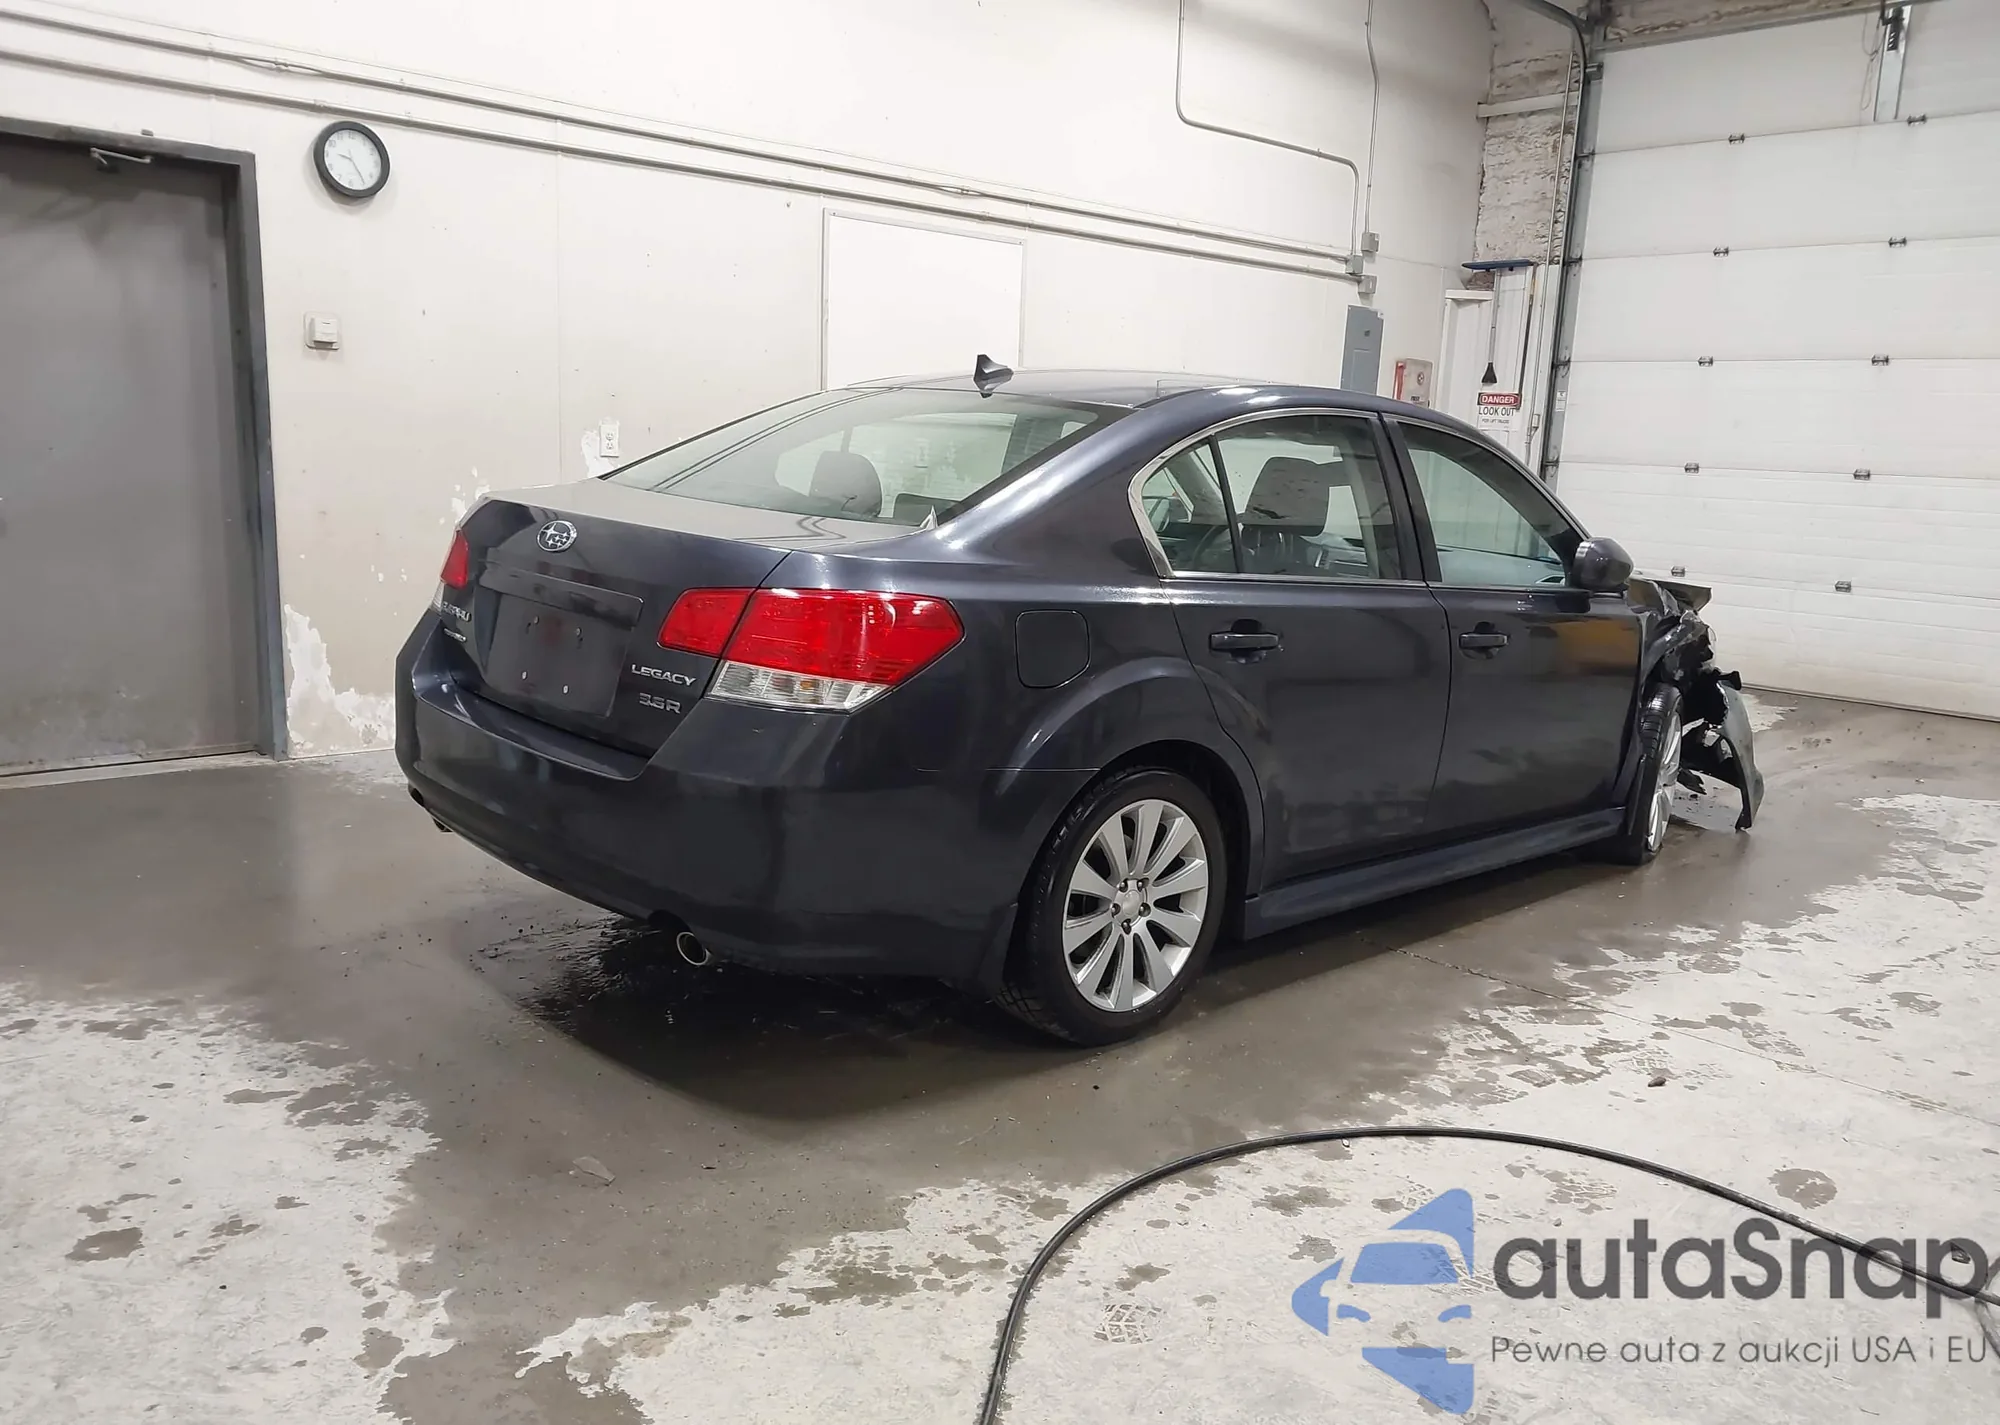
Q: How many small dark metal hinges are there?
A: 10